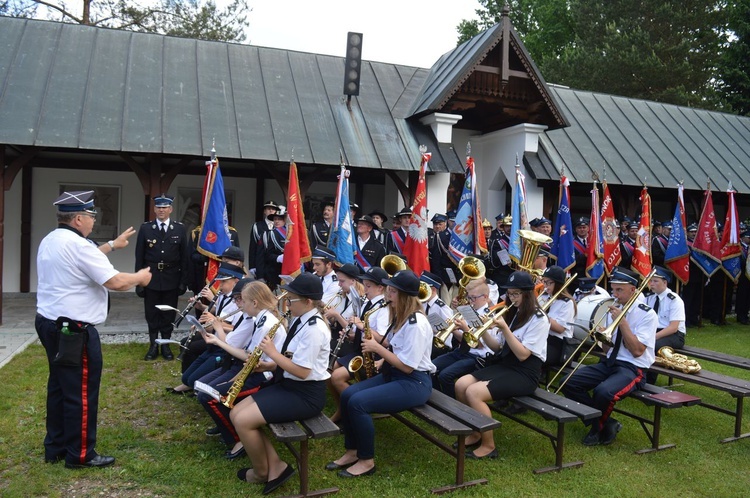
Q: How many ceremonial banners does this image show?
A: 13